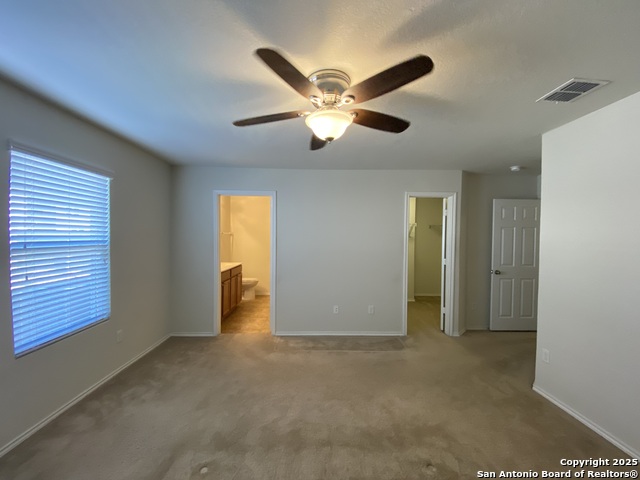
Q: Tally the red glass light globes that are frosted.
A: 0